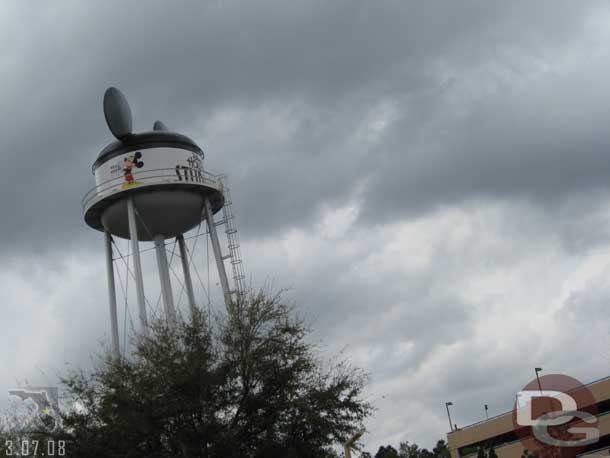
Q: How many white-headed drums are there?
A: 0